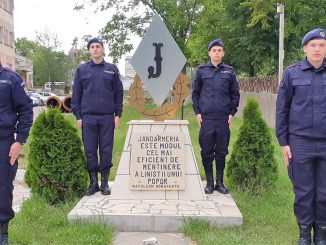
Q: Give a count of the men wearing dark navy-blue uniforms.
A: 4